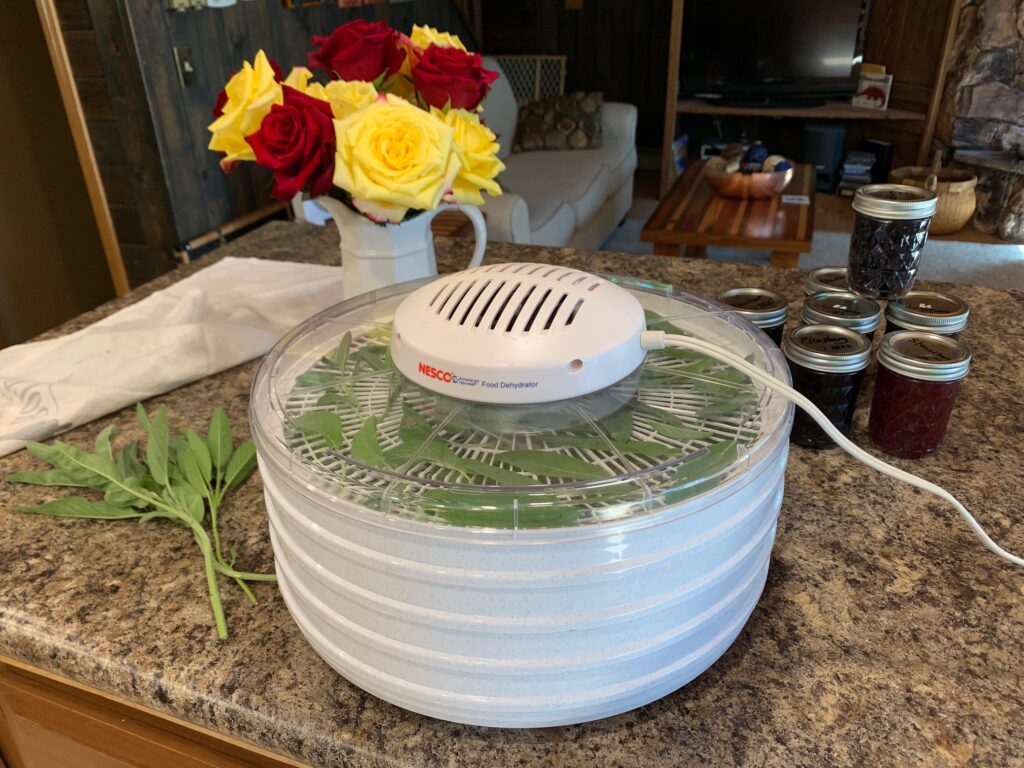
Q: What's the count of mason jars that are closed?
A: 7